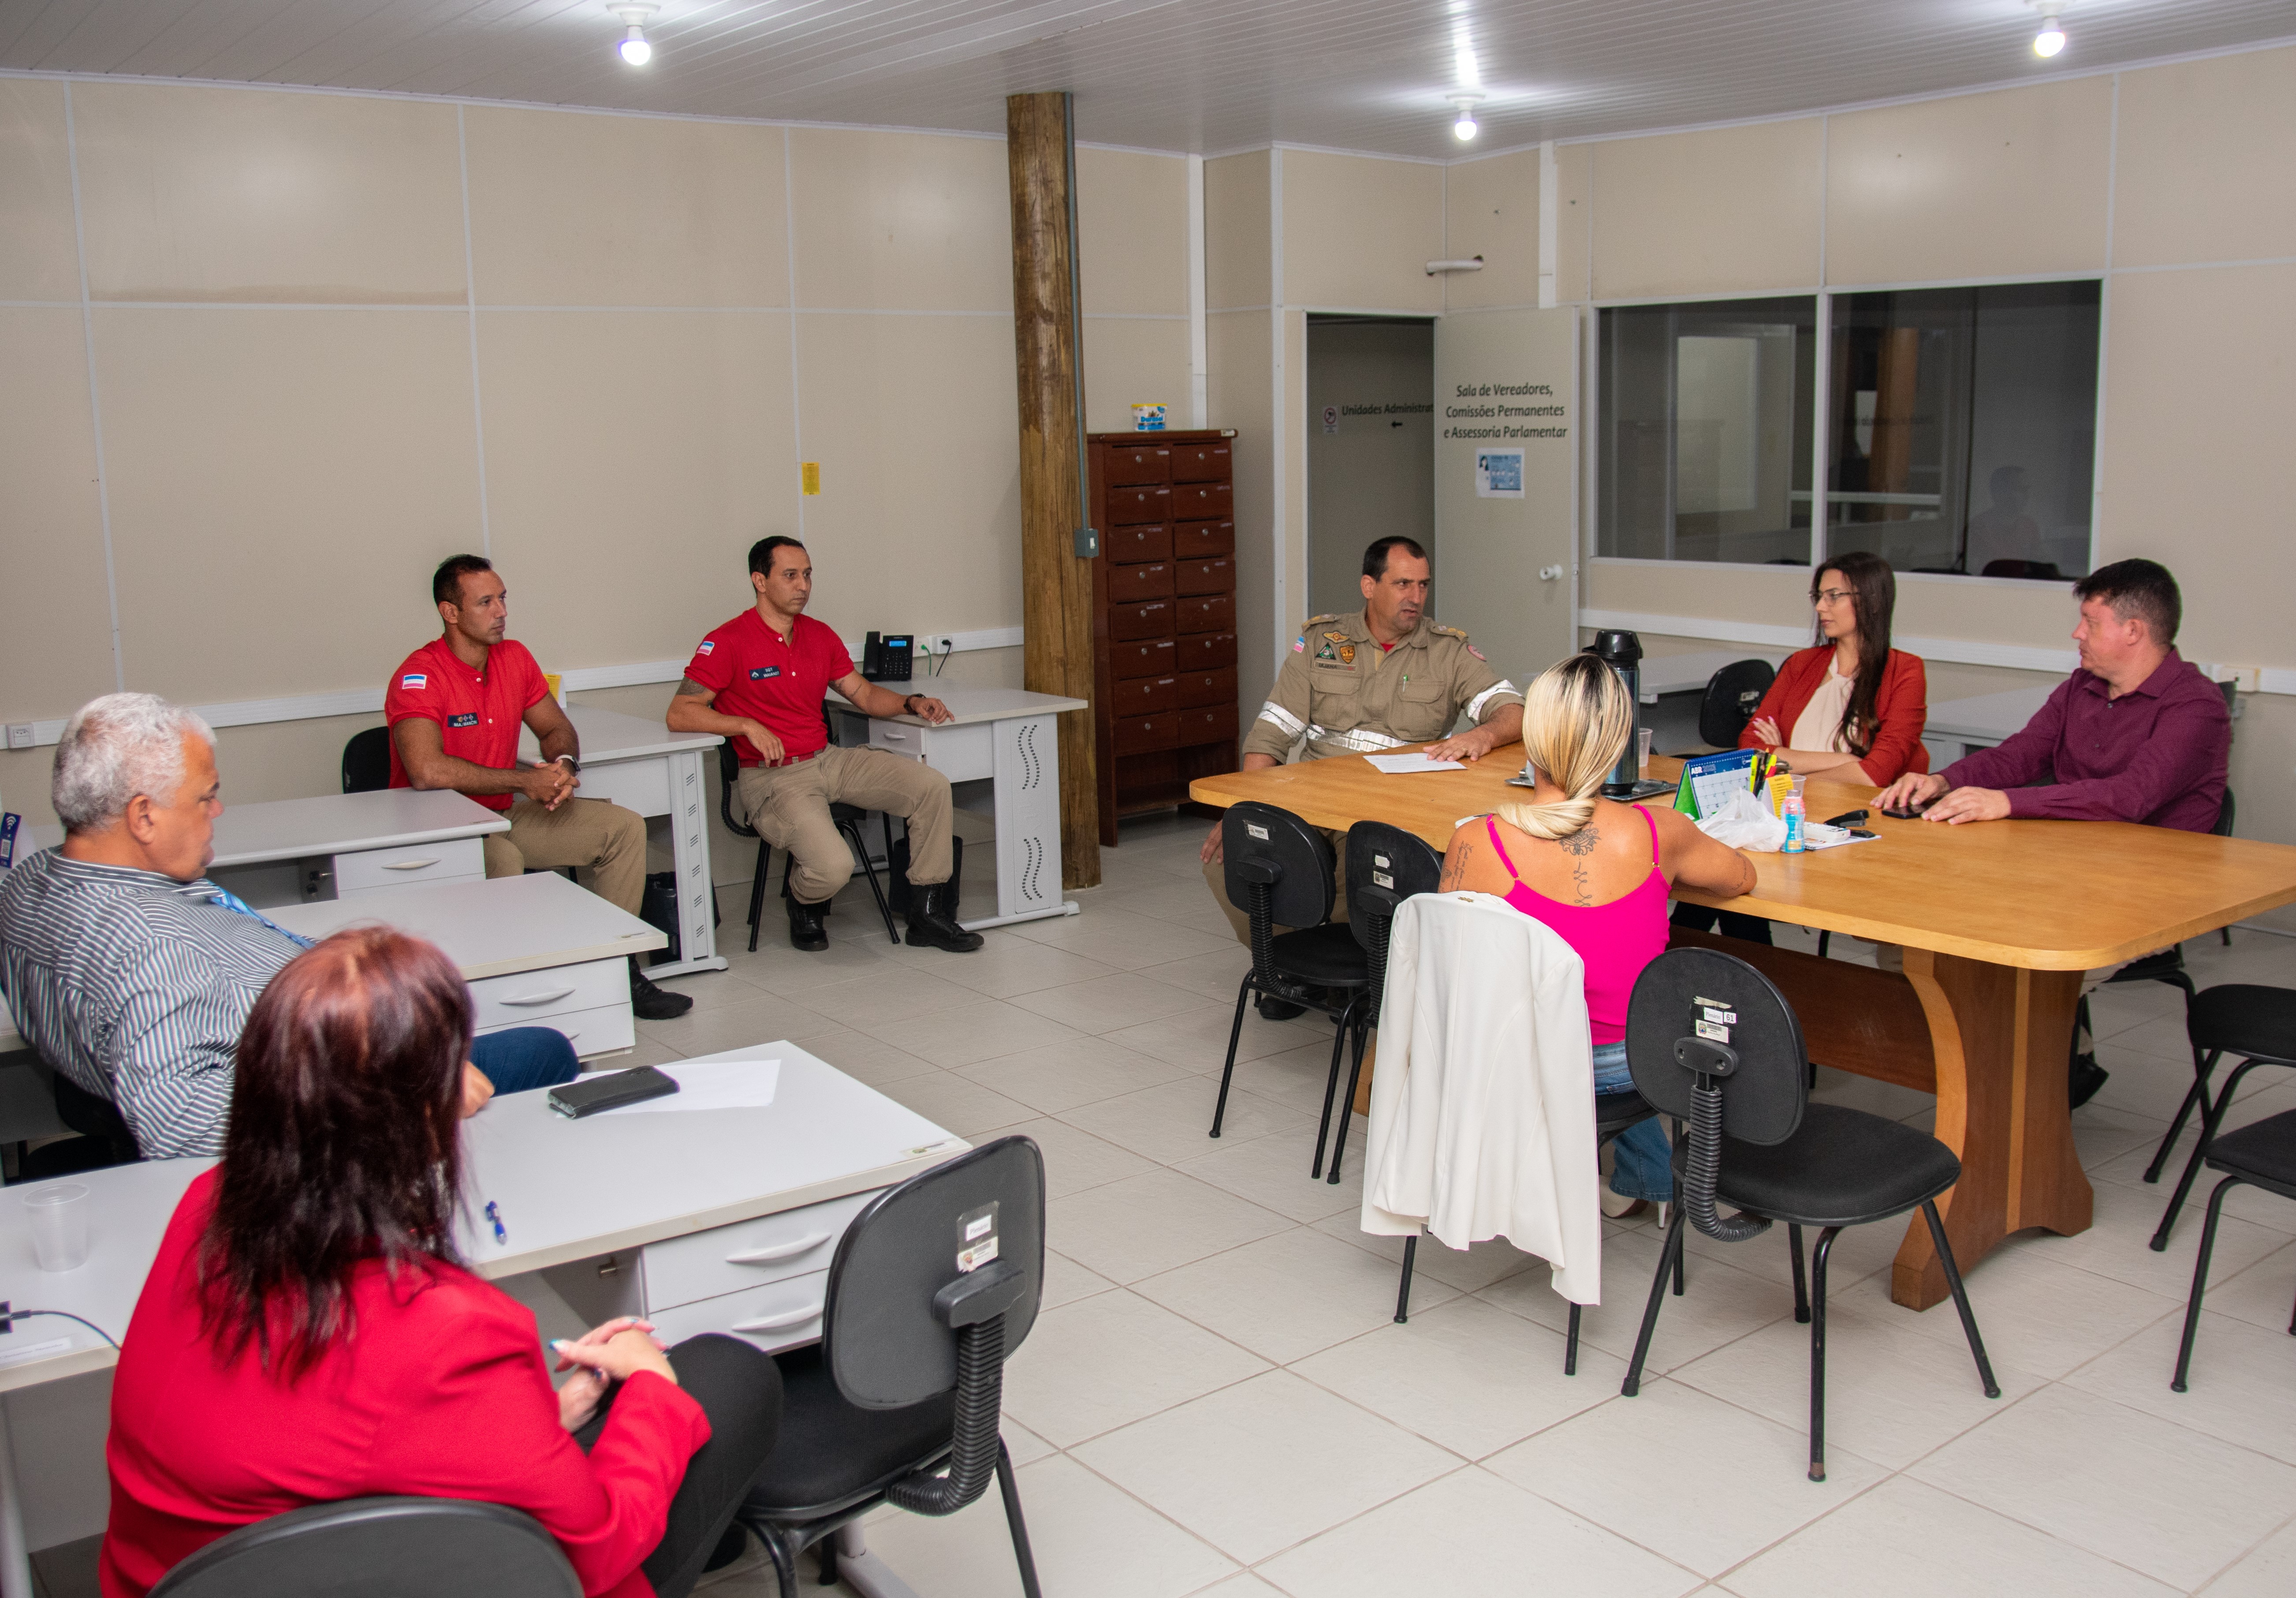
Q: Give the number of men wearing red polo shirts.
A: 2